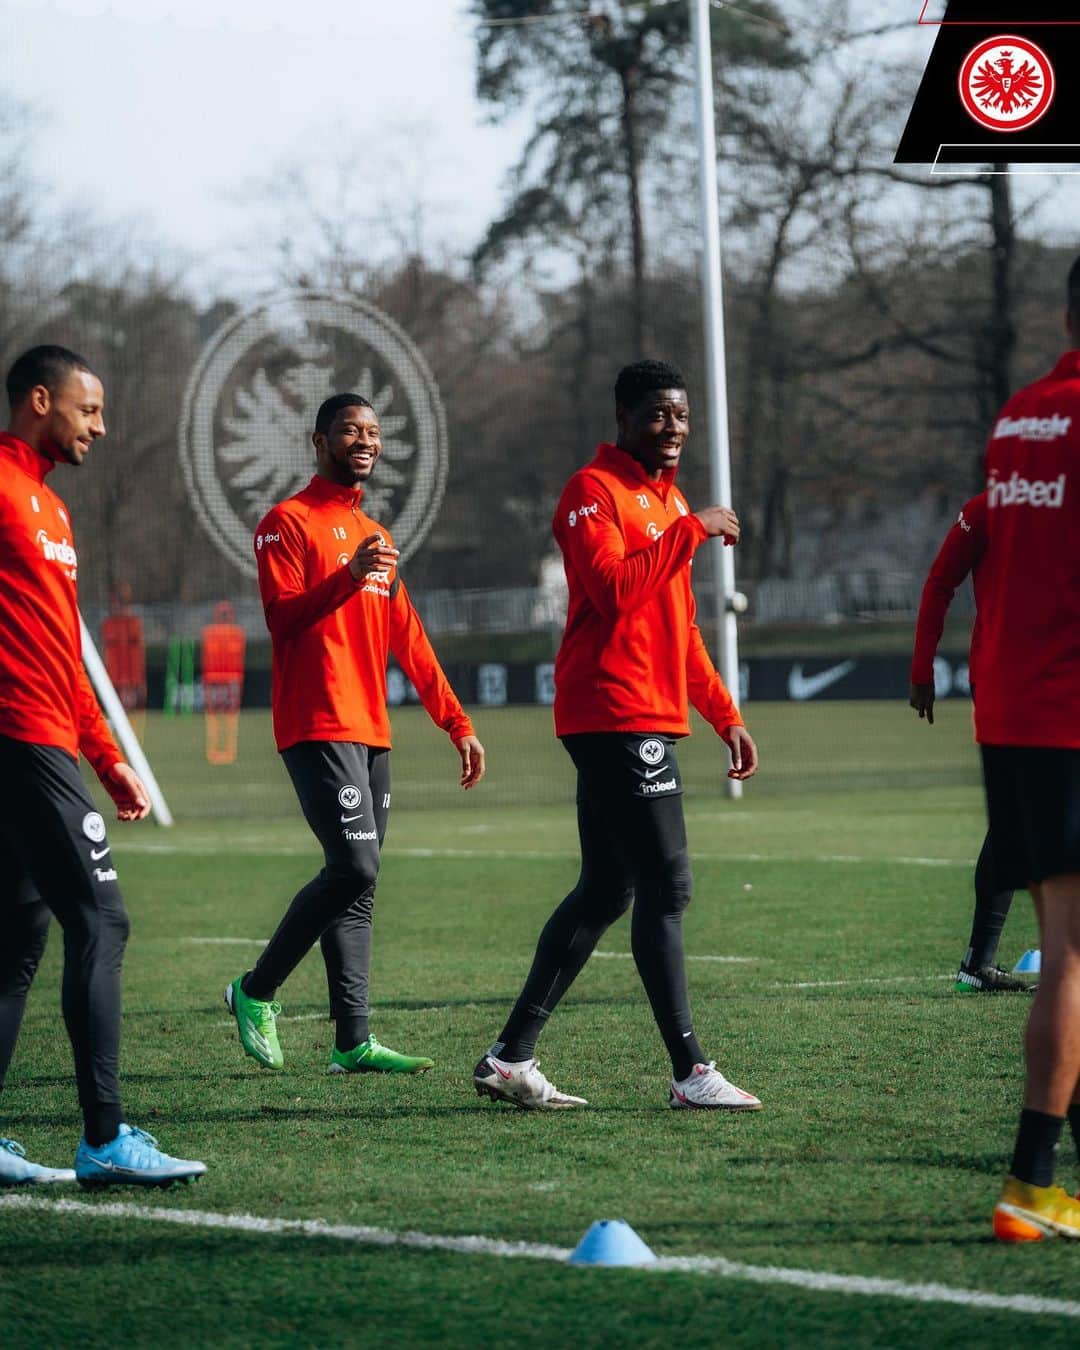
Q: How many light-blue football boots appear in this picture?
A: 2